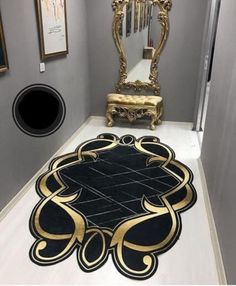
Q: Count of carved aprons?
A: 1